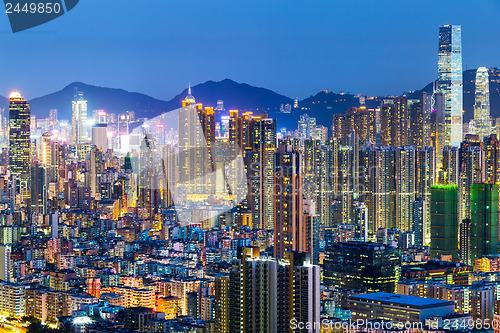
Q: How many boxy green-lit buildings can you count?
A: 2